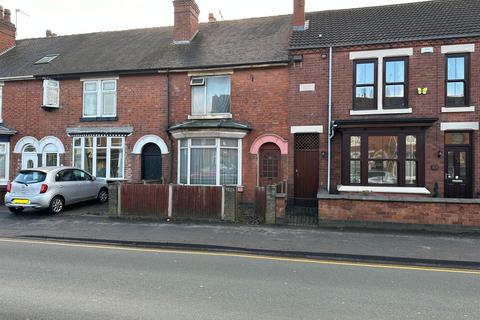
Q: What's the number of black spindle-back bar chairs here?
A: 0